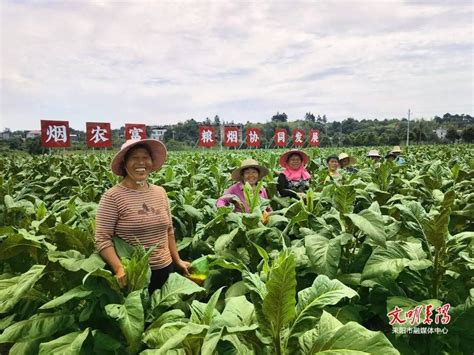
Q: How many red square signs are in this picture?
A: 9